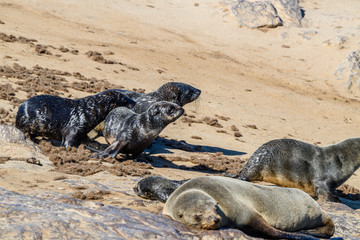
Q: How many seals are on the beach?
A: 6